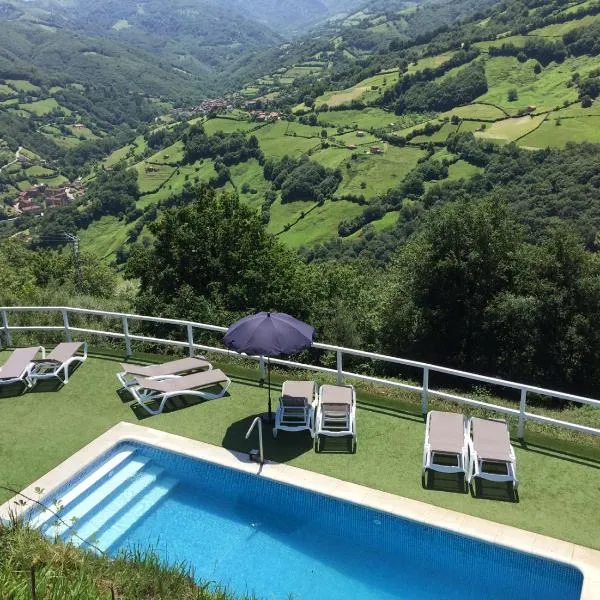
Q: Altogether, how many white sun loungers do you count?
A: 8